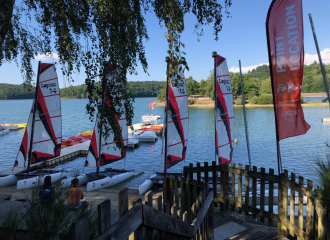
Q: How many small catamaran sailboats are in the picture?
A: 4